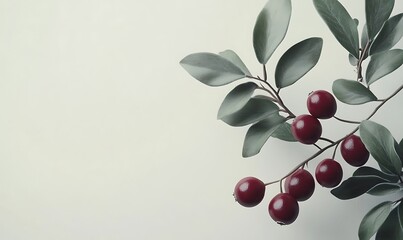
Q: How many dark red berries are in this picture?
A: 7